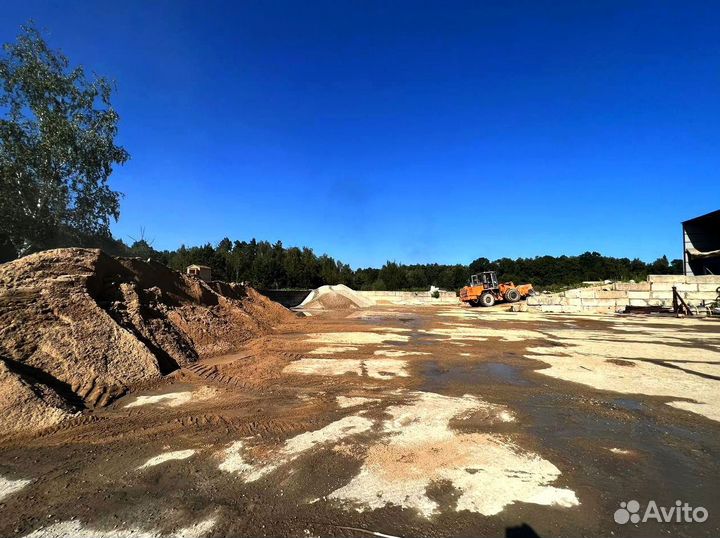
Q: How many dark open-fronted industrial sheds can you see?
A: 1